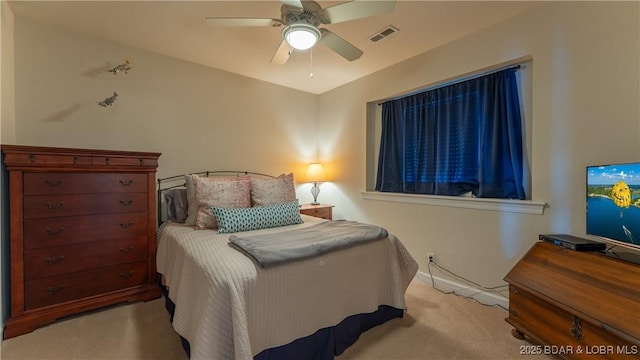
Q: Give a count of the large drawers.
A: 5